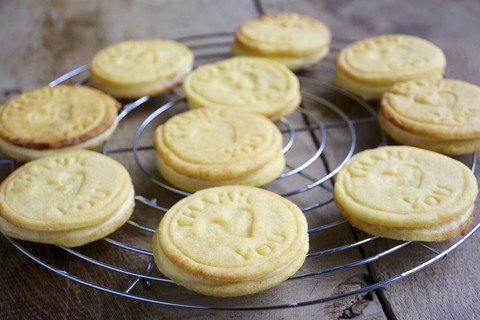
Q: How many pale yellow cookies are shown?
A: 10